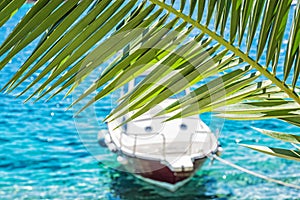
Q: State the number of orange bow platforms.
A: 0